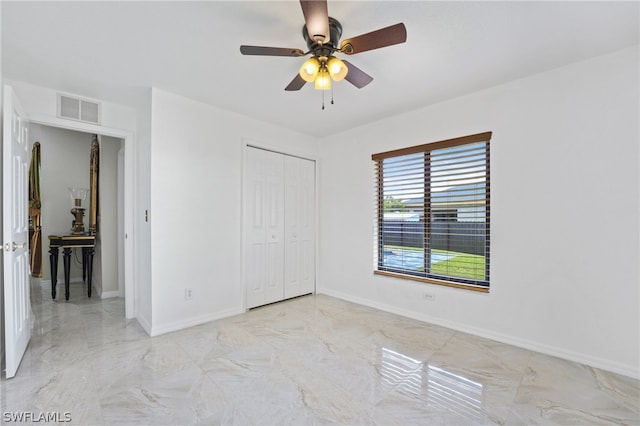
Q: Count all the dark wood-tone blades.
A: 5